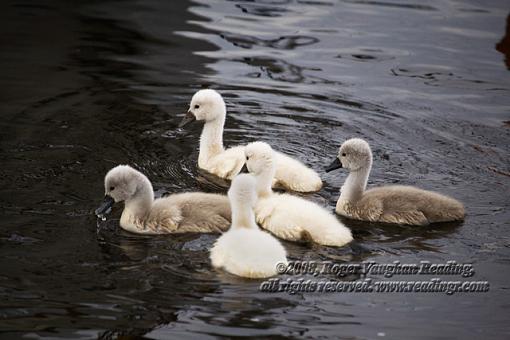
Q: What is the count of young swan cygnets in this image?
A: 5